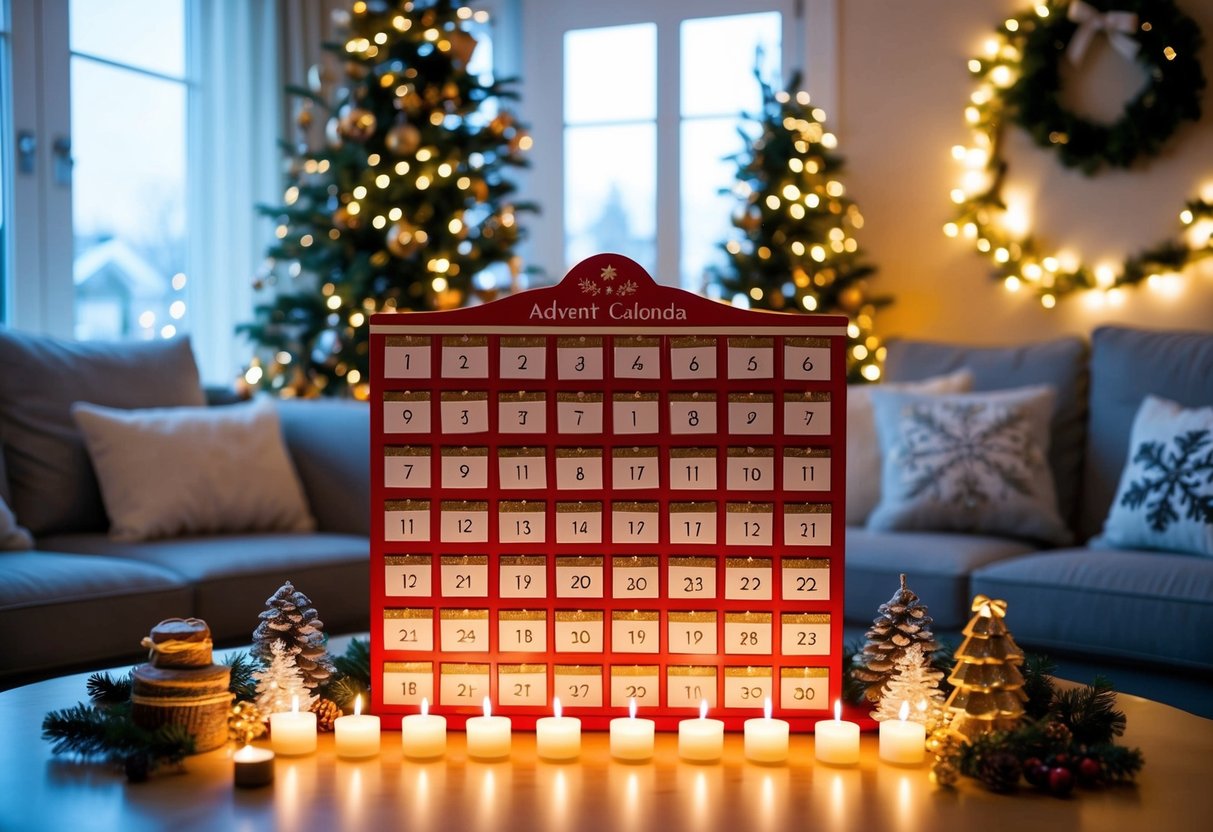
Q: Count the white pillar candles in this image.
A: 10